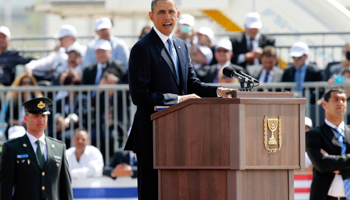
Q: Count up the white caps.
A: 12